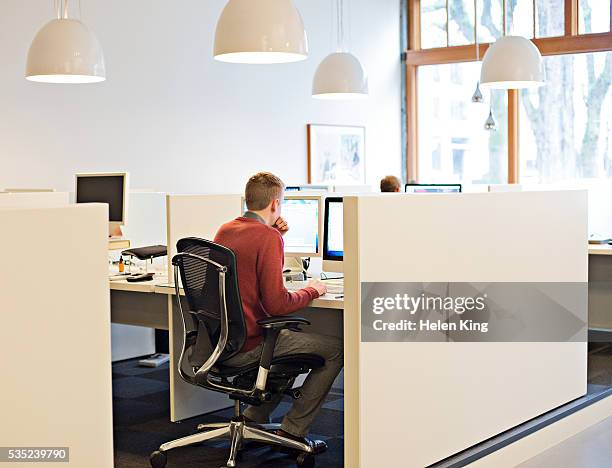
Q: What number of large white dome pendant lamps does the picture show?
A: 4